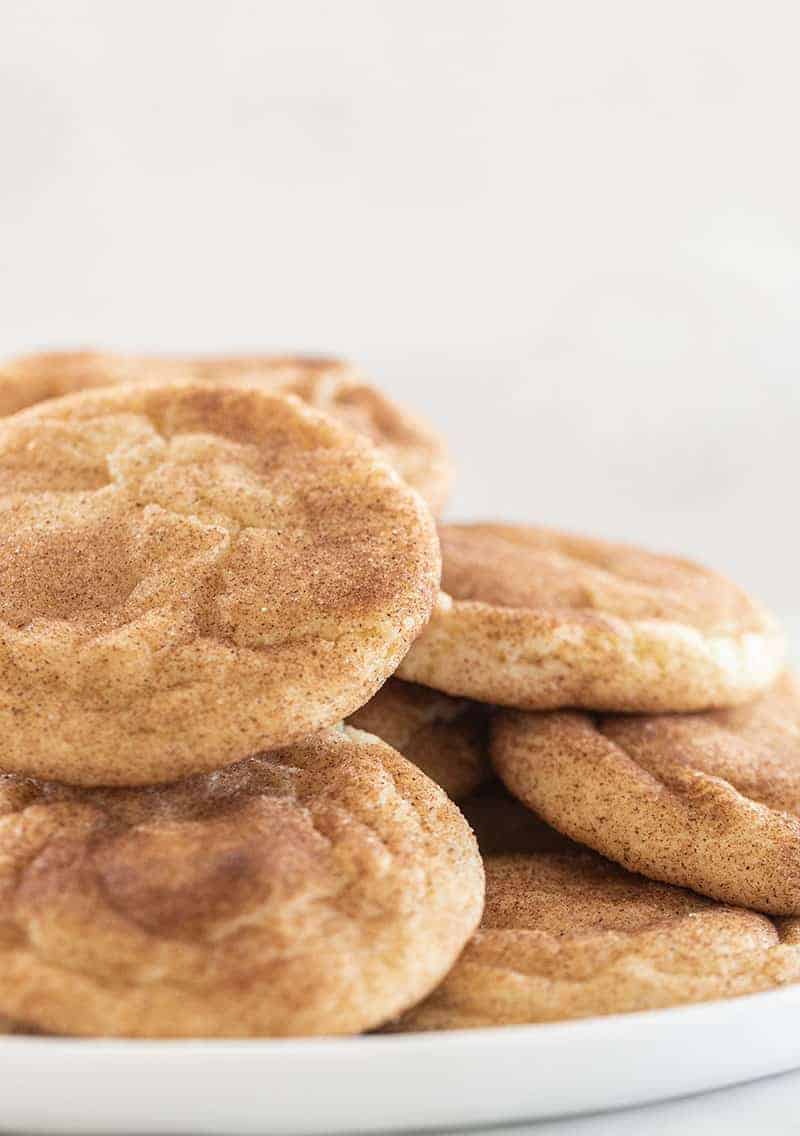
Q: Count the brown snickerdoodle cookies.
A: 7